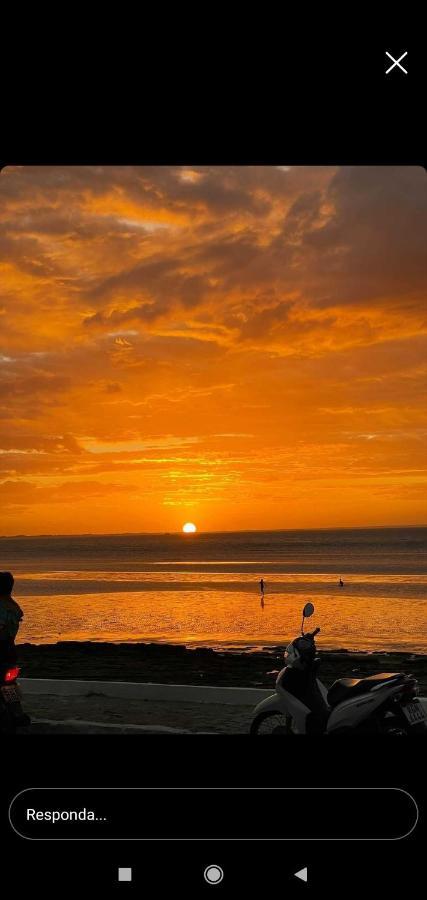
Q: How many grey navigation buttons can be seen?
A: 3